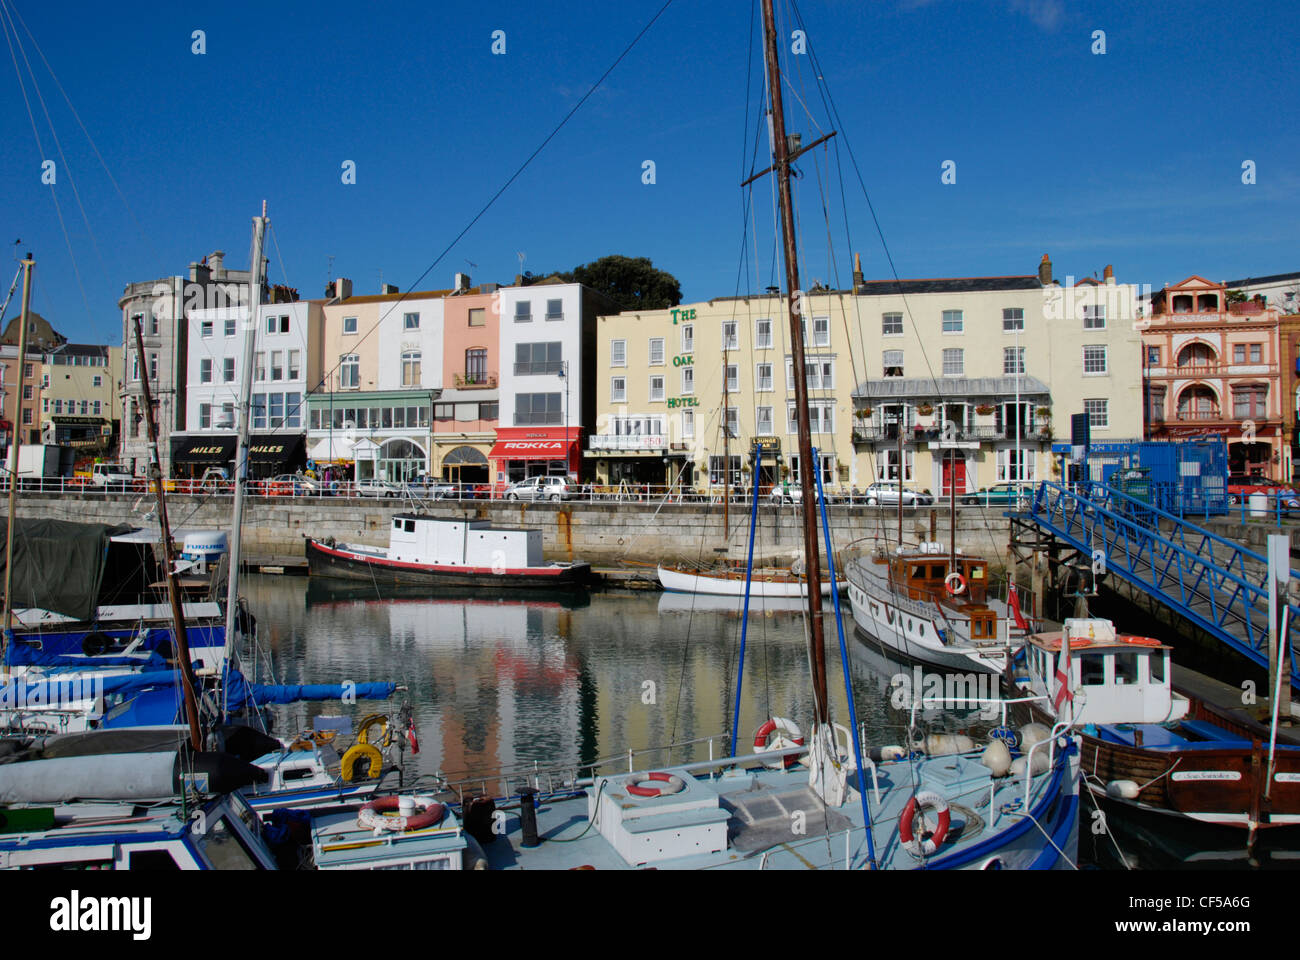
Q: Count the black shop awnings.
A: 2